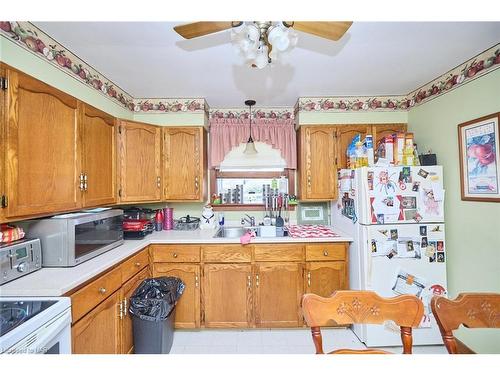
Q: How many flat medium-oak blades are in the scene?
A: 2